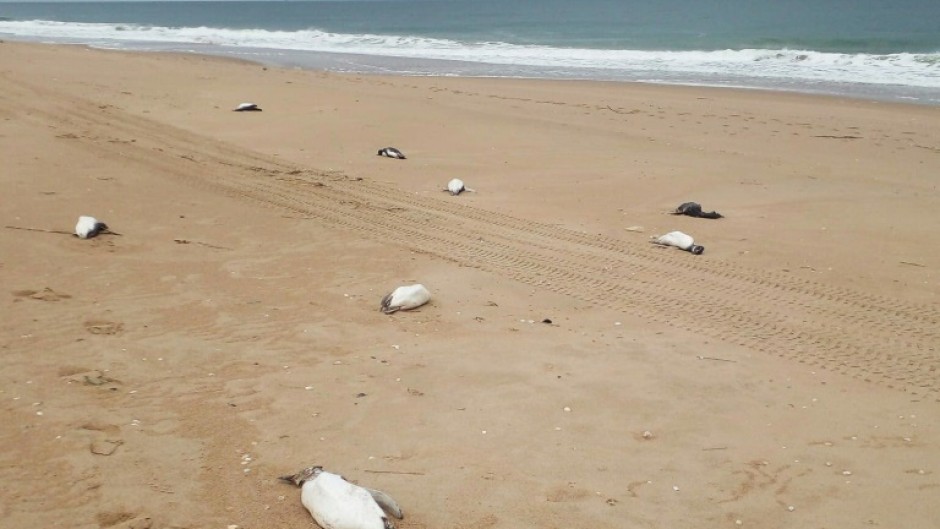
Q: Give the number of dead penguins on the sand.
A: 8